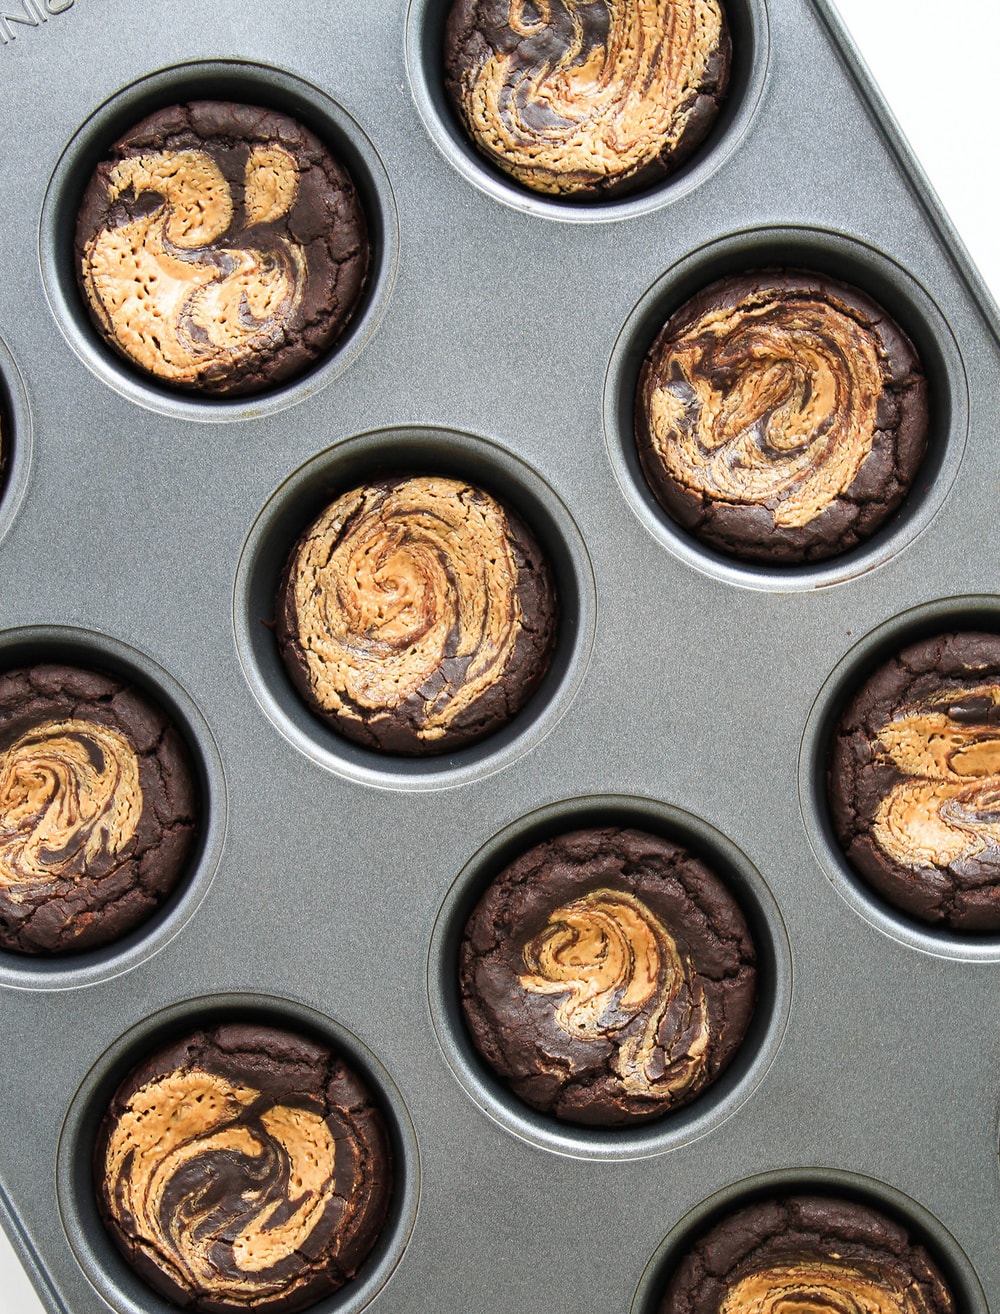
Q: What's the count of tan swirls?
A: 9